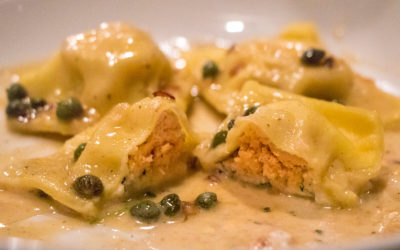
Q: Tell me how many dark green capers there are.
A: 14